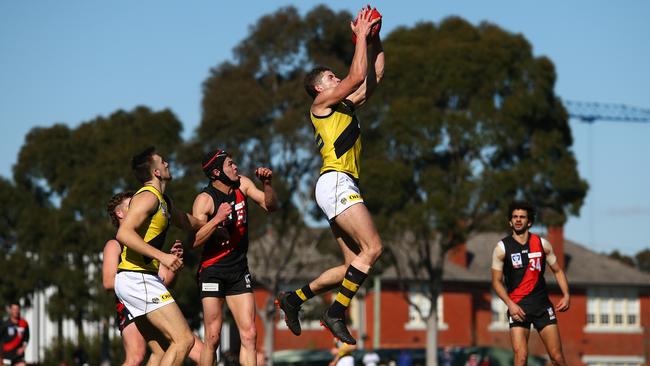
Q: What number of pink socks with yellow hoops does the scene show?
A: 0